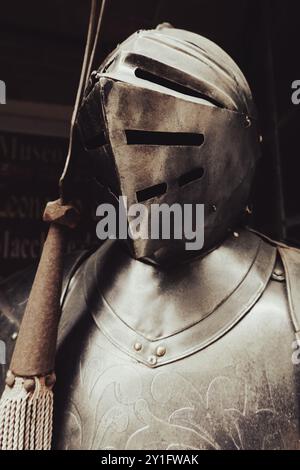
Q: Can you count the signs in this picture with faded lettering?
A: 1